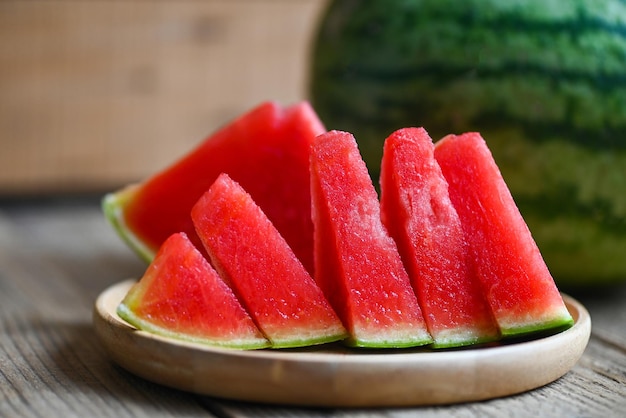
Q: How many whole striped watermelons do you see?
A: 1